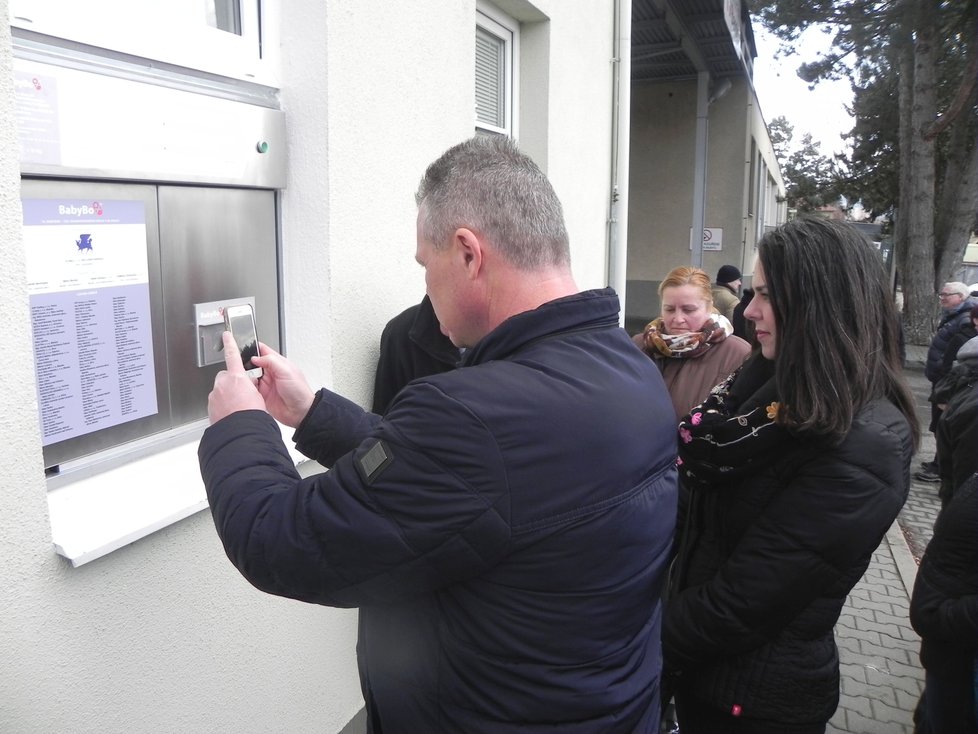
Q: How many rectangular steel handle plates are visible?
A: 1